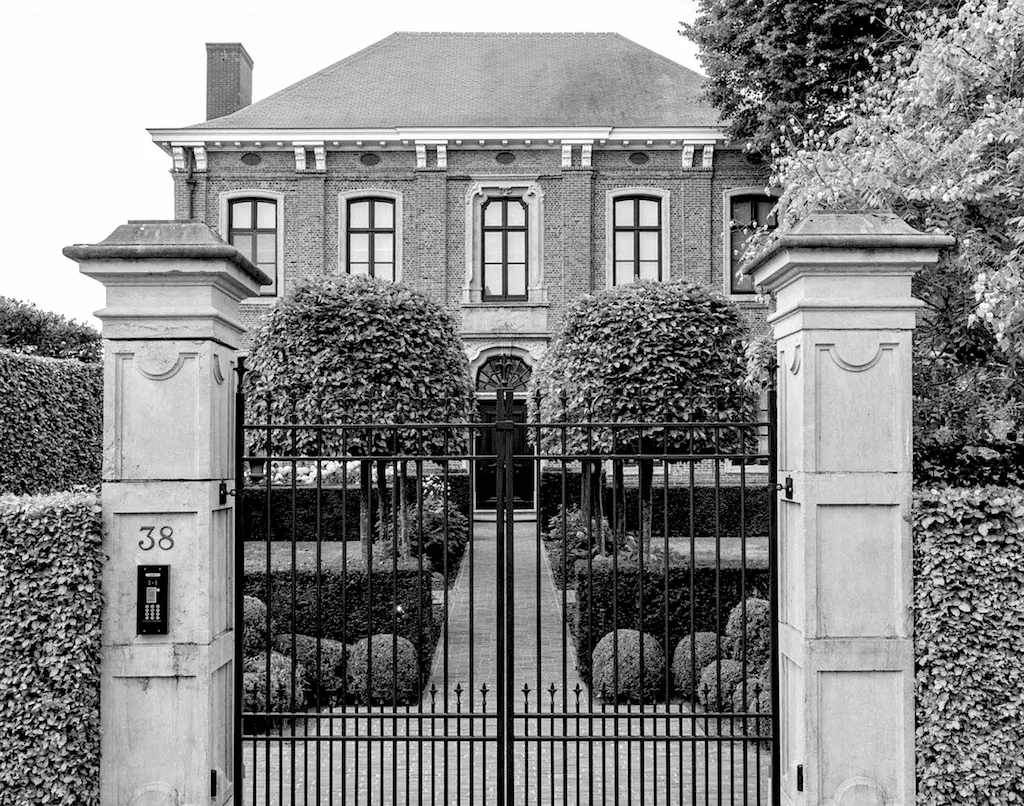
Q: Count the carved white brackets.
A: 10